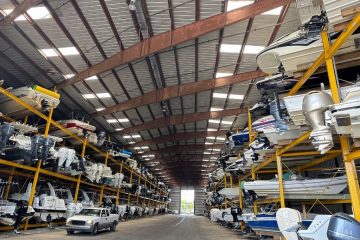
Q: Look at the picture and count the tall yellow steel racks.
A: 2